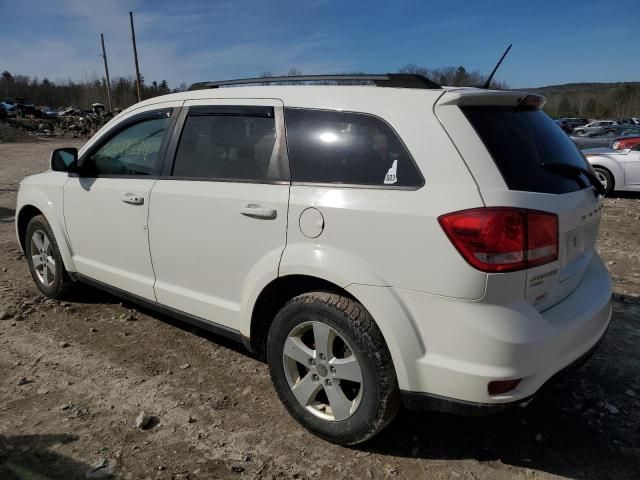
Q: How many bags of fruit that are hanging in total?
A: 0